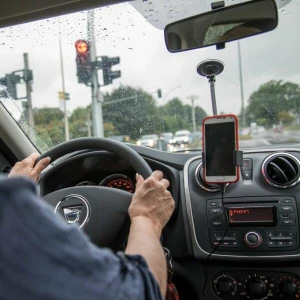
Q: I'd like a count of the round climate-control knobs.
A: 3